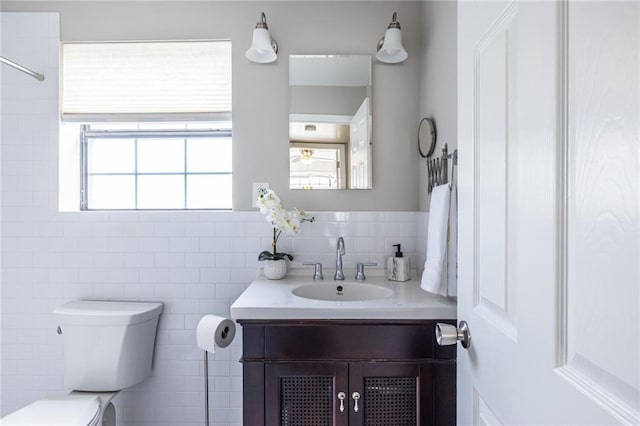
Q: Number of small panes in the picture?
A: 6